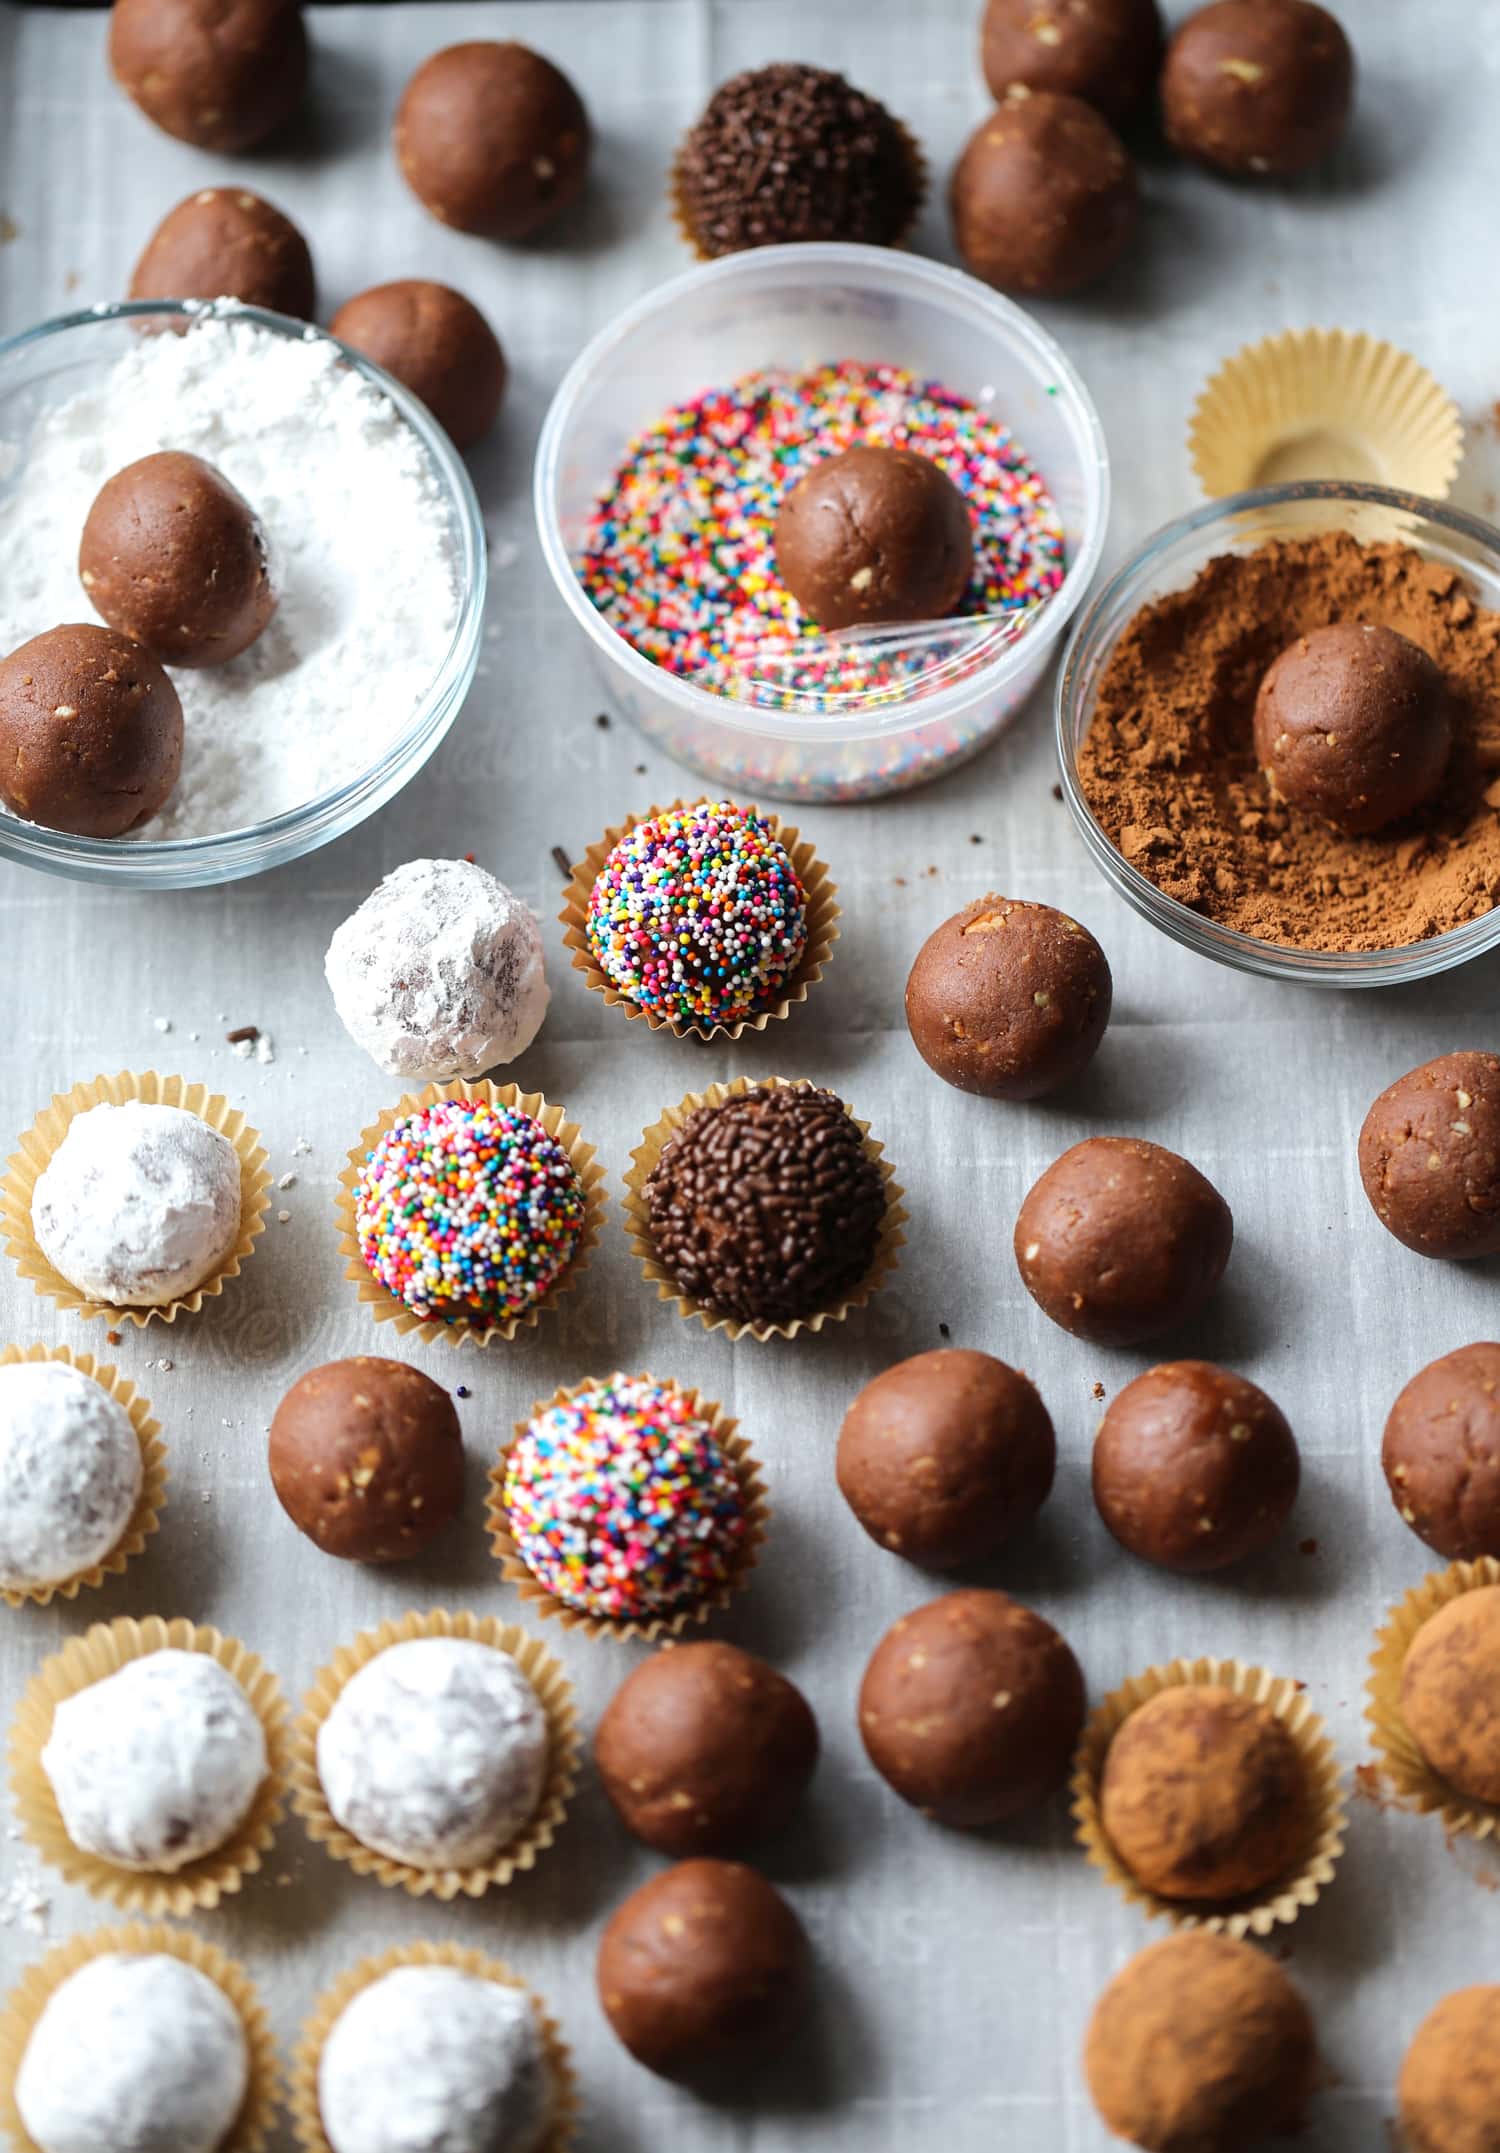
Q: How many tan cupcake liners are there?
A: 14